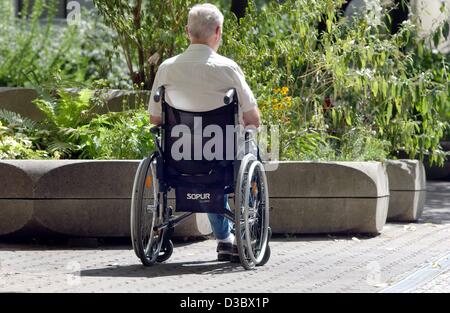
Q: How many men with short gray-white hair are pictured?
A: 1